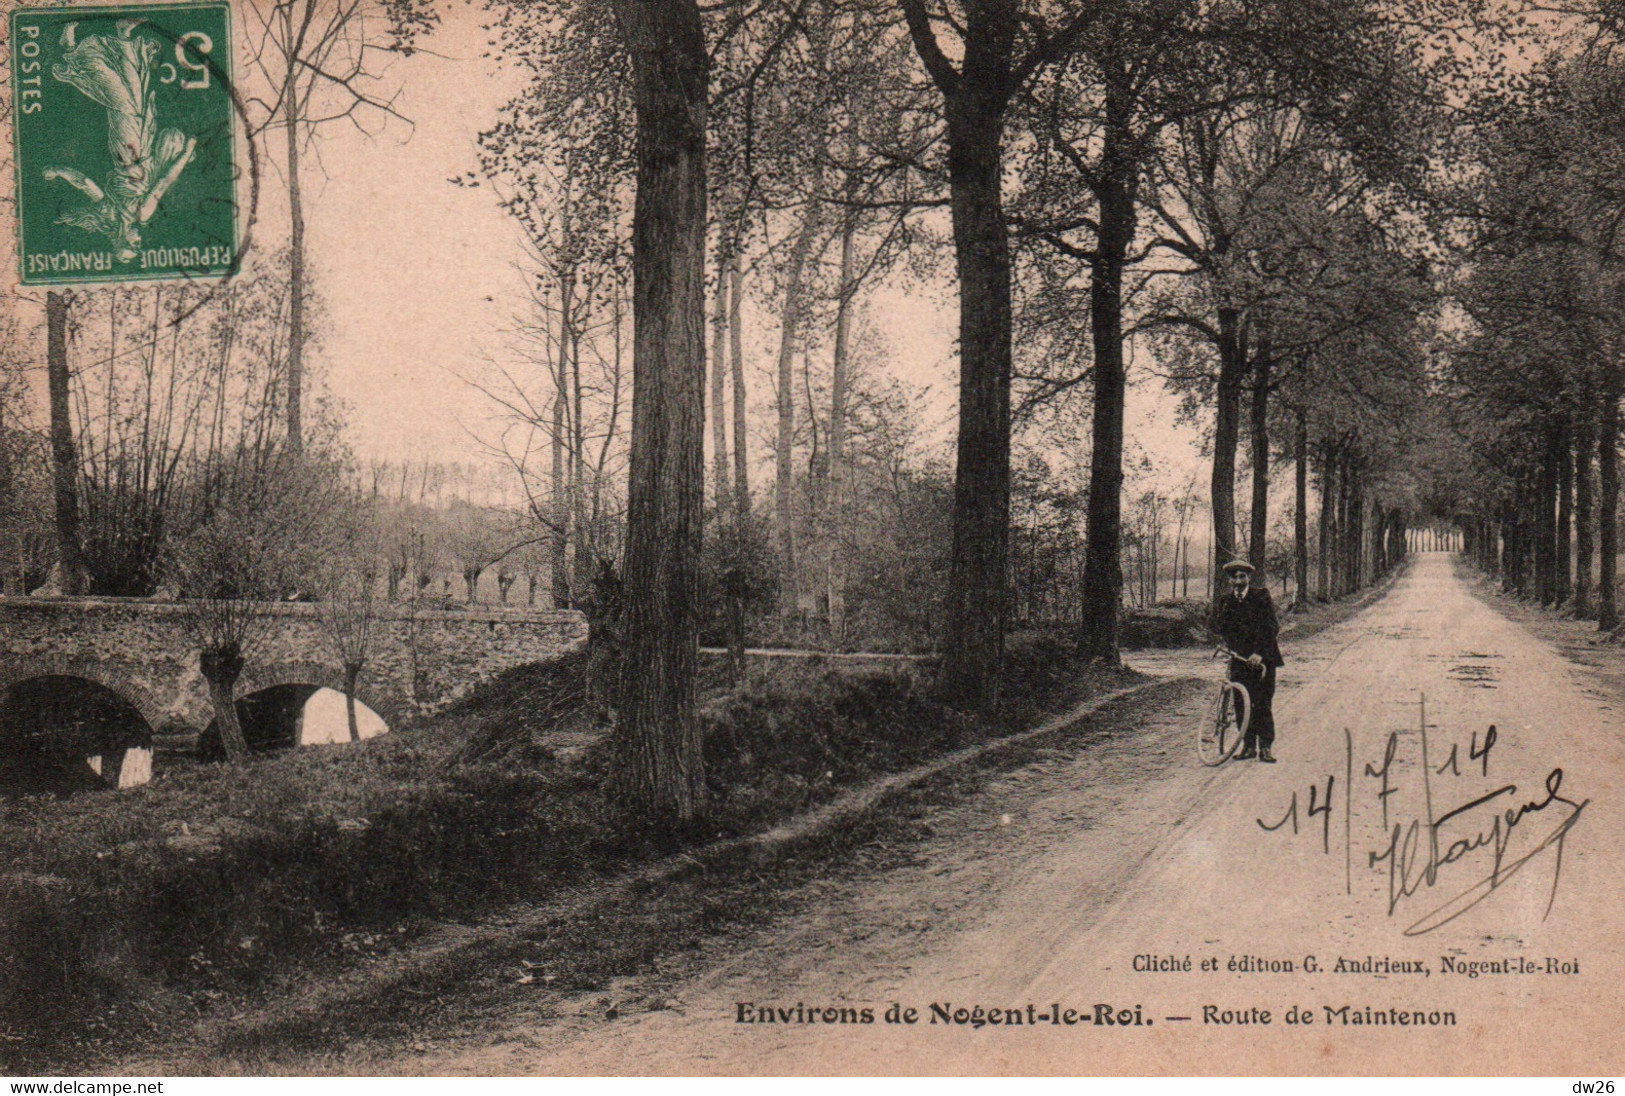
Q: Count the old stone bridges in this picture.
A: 1